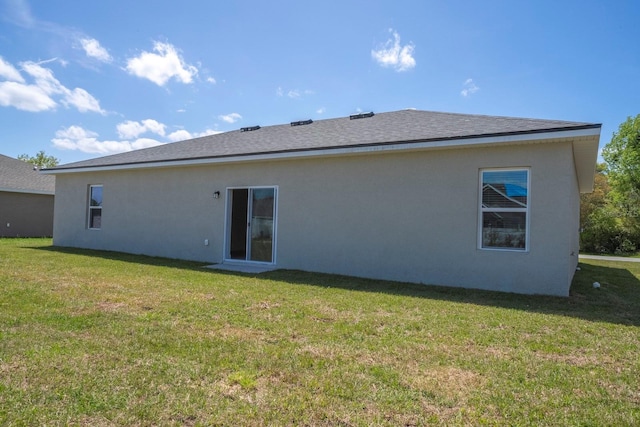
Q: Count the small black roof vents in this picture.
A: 3